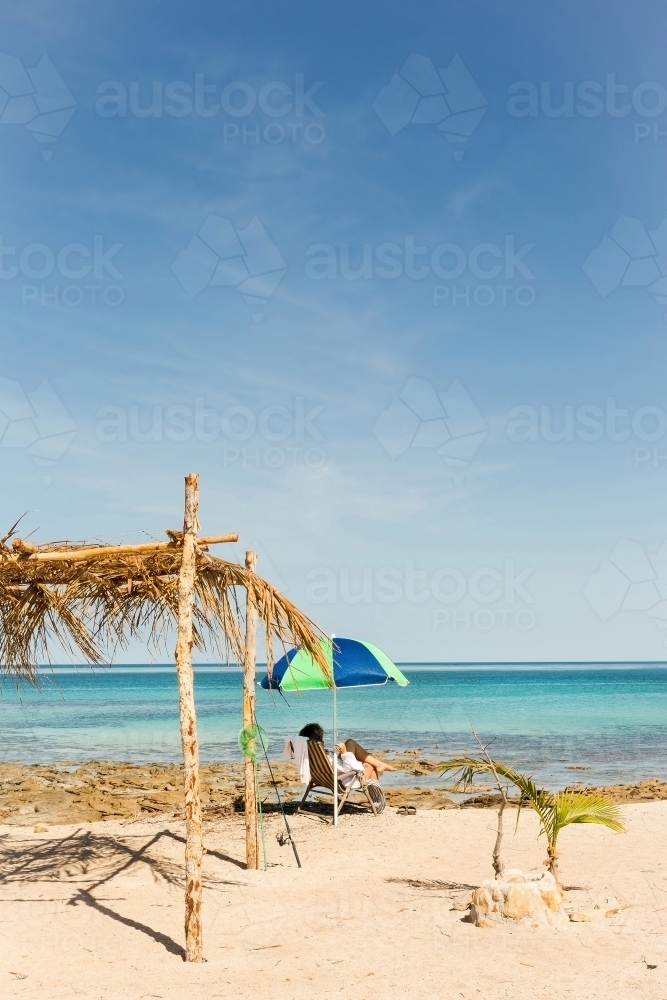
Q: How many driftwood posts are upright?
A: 2